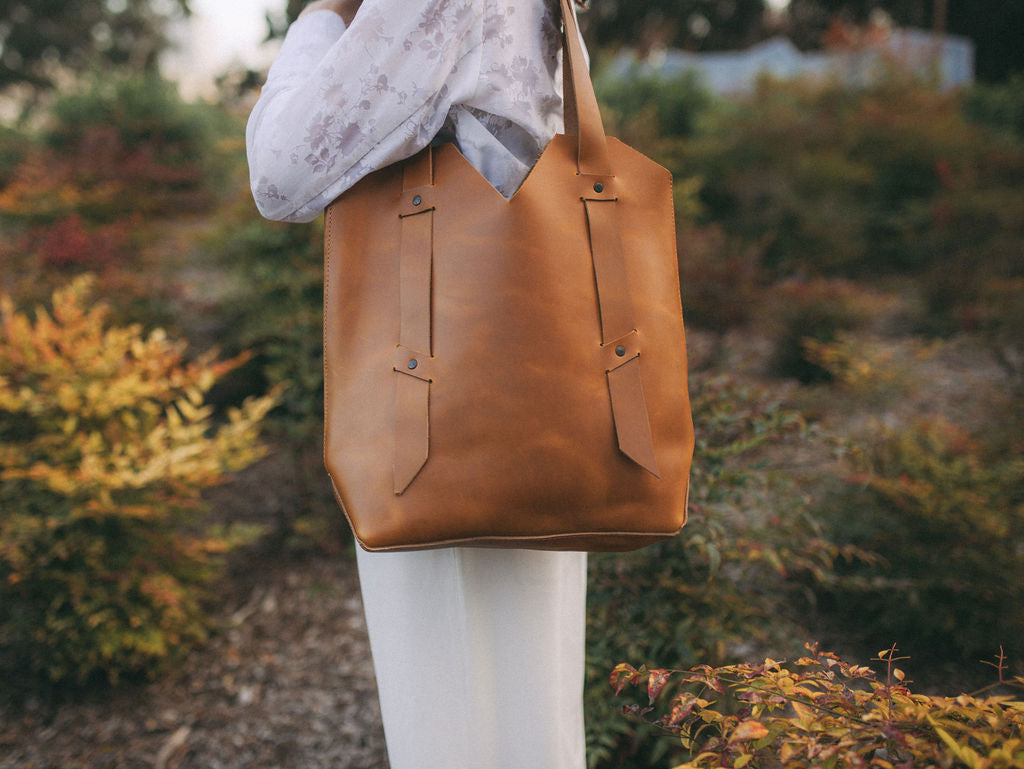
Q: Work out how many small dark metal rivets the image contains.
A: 4